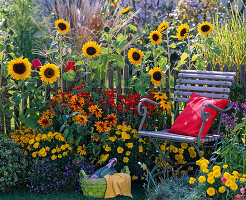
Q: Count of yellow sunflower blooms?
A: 11